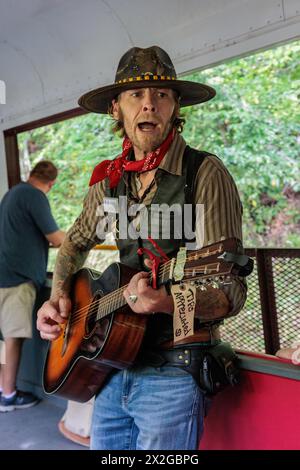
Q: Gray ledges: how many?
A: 1